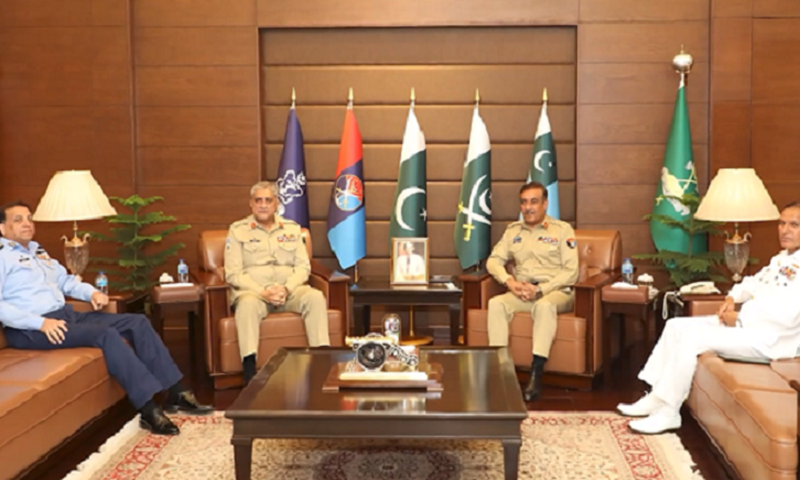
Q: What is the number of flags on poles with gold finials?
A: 5